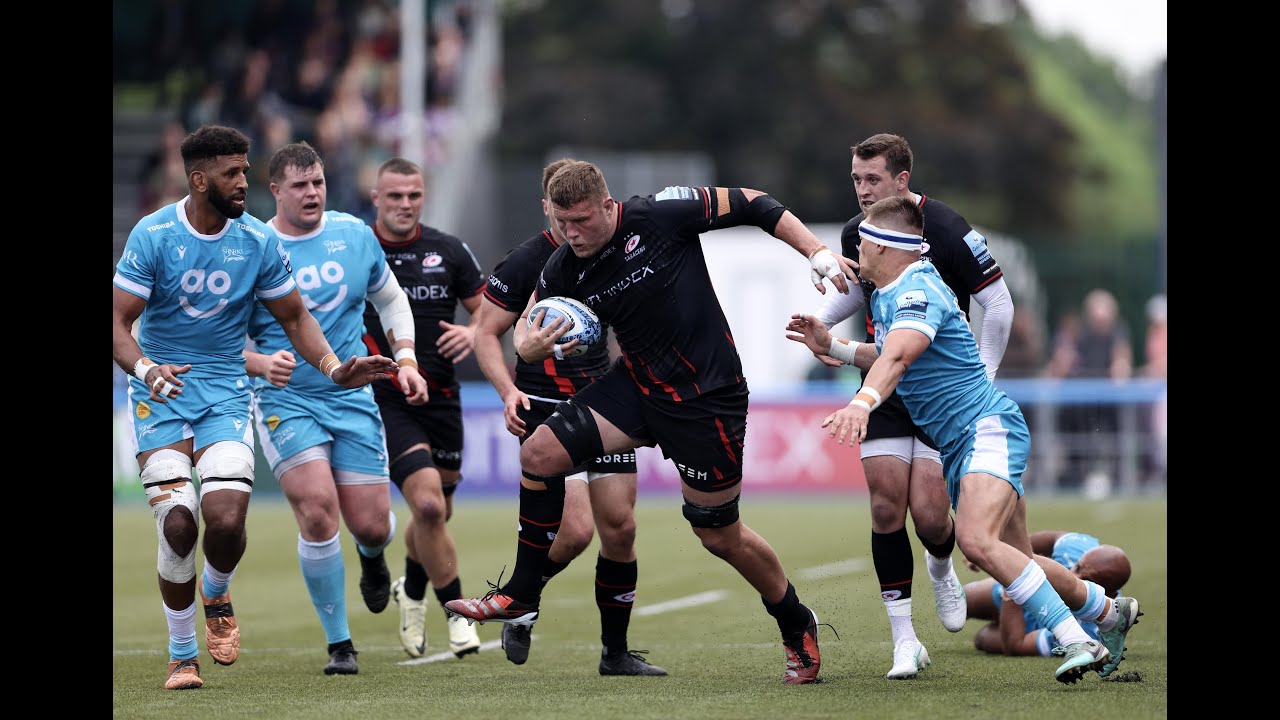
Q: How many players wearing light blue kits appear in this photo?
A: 4